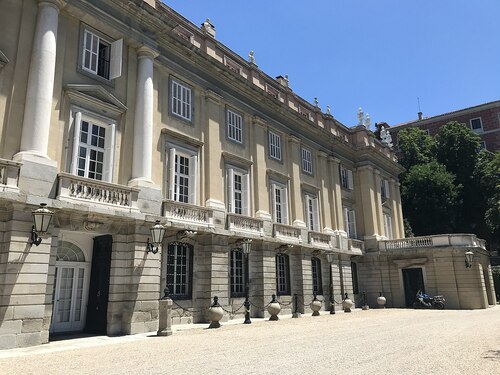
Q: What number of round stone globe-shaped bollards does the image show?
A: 5